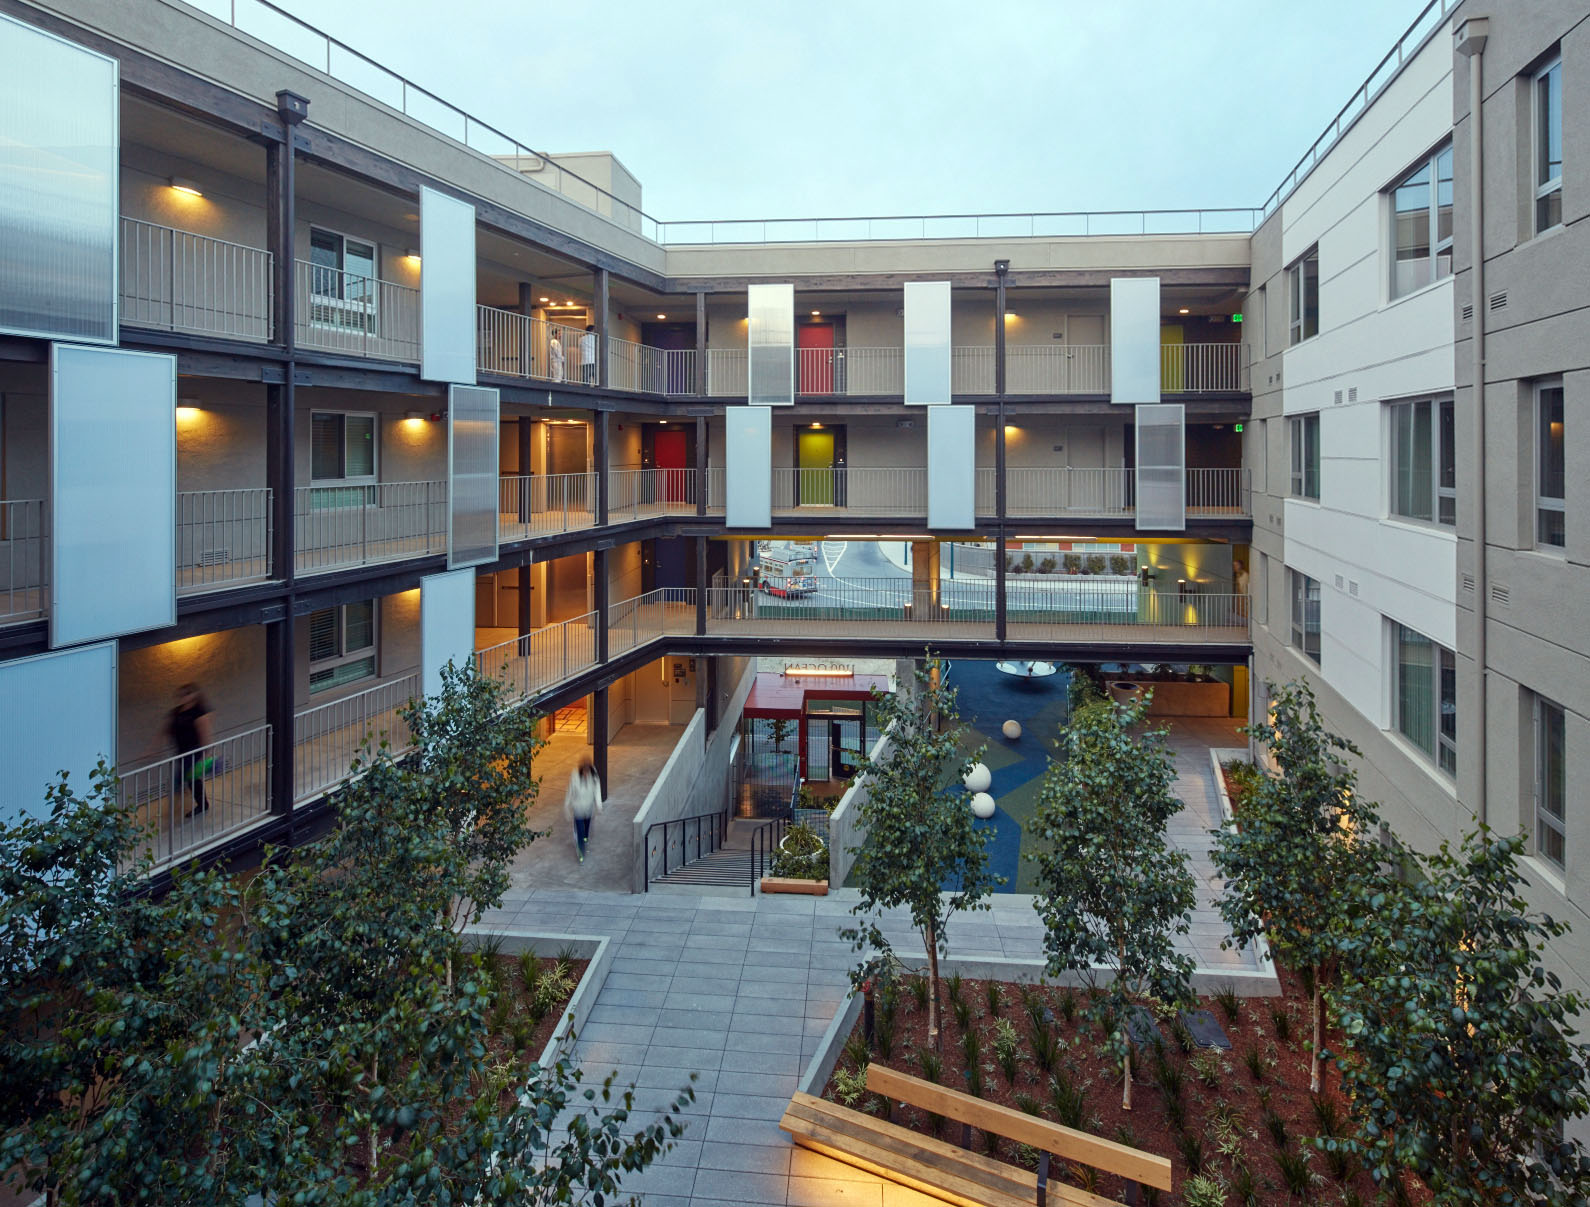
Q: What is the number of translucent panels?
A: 12